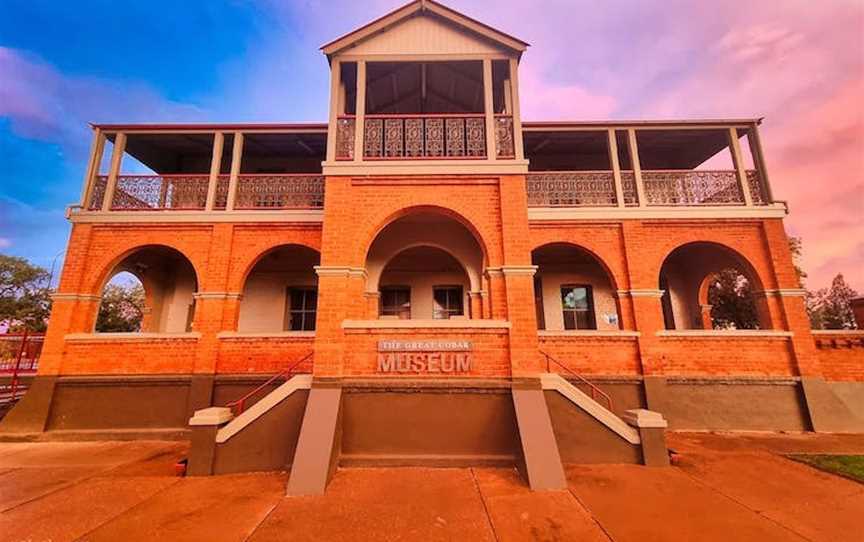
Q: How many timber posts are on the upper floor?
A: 12